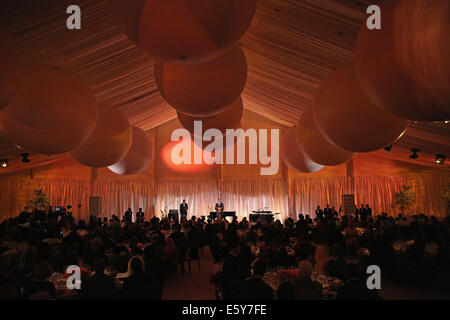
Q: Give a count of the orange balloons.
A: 12